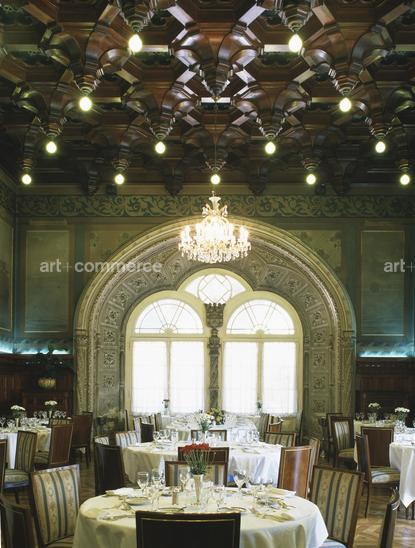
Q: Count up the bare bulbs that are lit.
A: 13